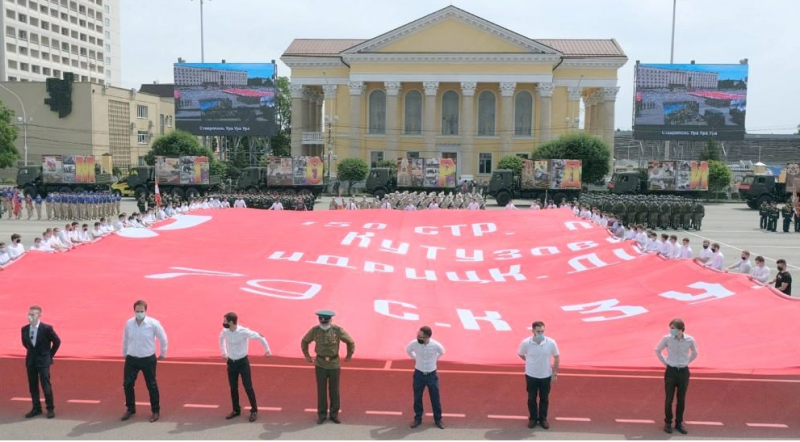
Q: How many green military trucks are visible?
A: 7